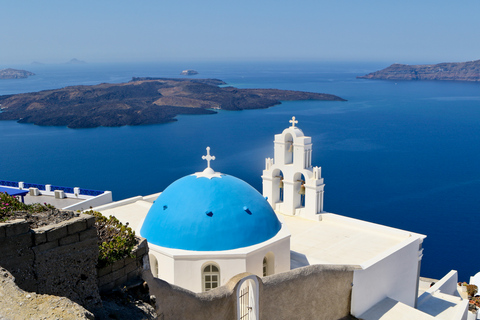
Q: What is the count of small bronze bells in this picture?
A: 3